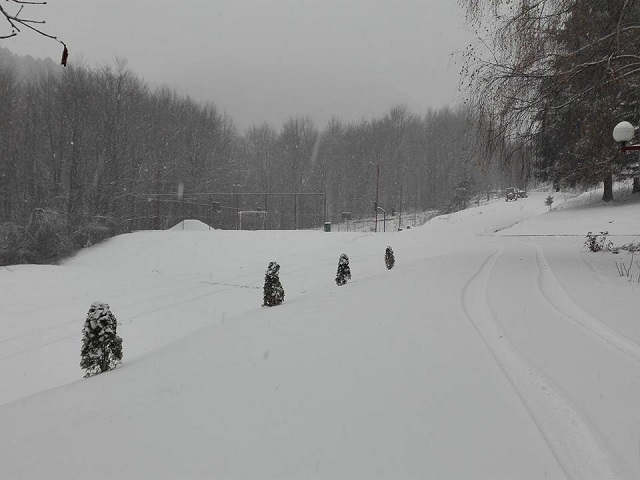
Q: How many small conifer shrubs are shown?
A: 4